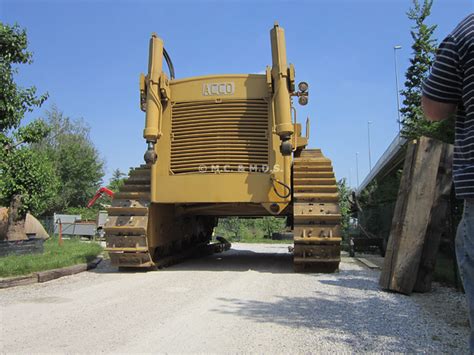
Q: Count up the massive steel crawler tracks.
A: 2